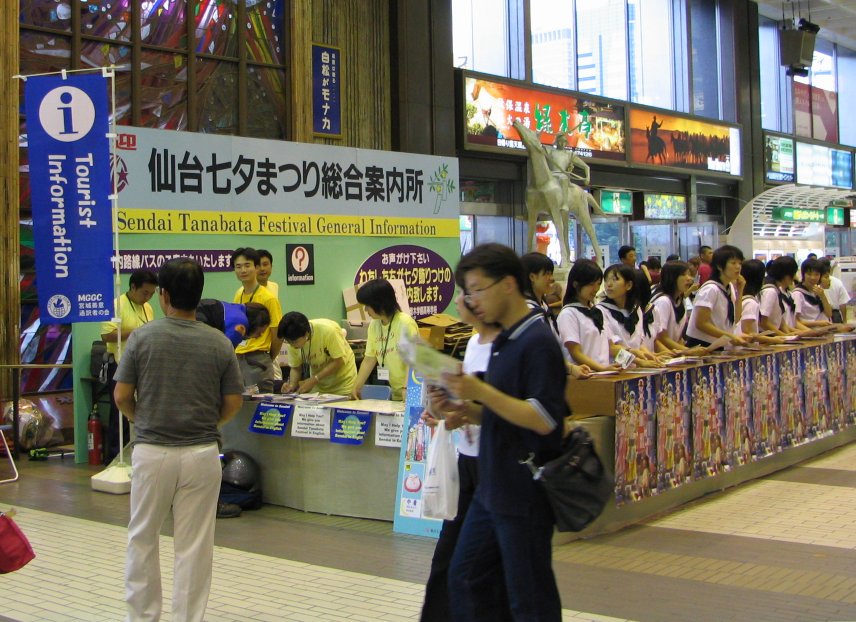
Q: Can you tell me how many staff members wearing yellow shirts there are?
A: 5